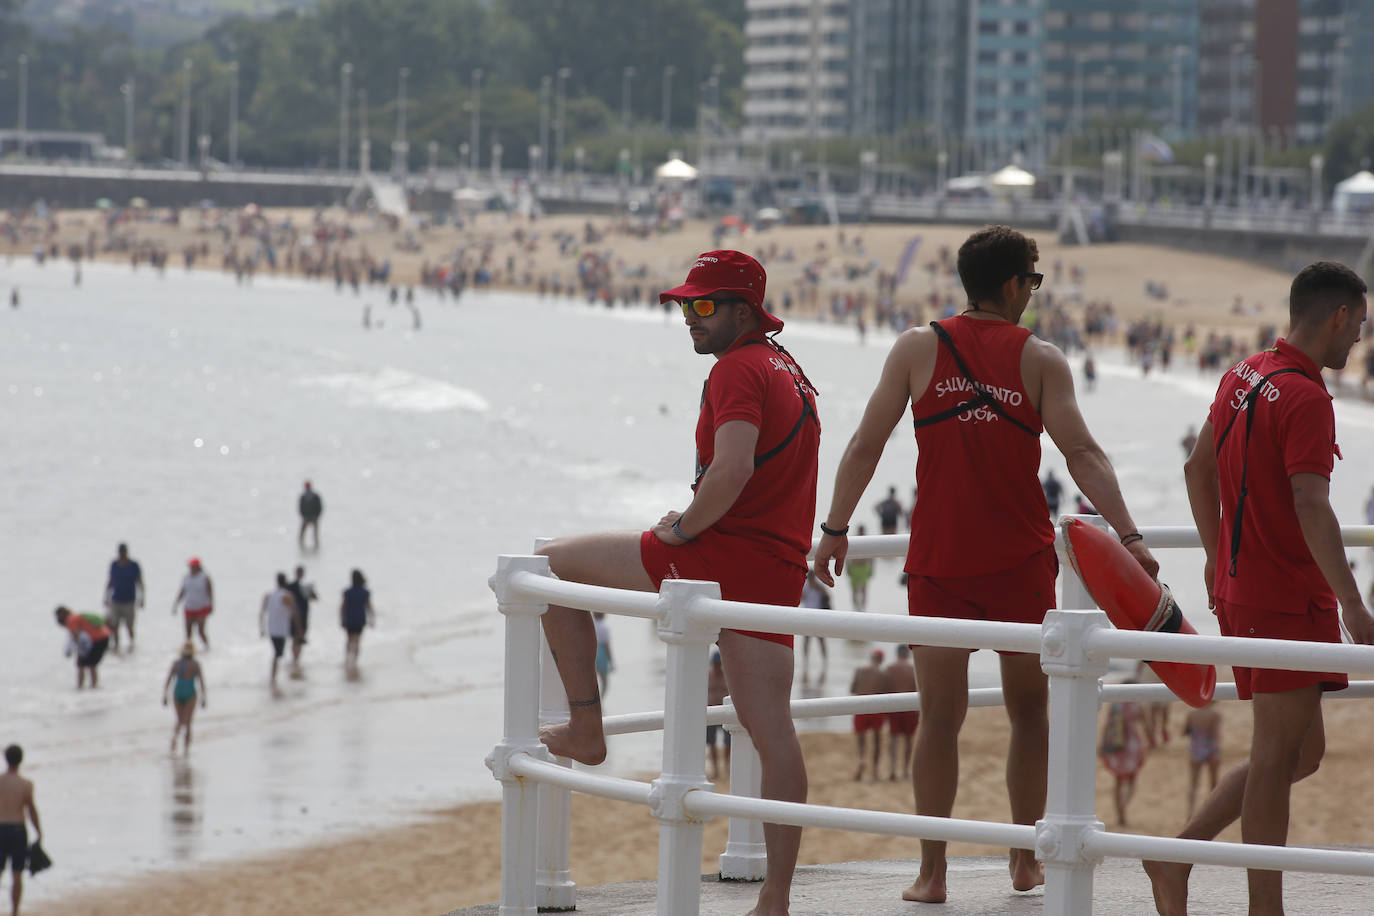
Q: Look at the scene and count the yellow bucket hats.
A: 0